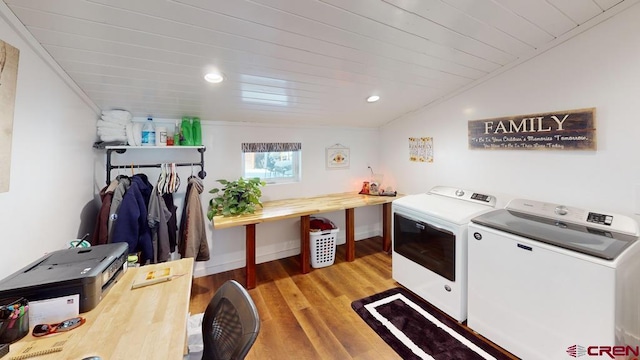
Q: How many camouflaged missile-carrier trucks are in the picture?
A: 0